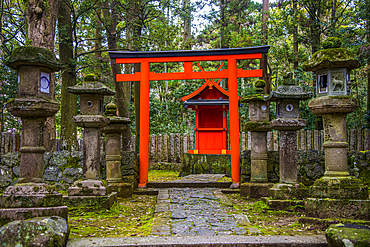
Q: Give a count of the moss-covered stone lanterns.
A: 6